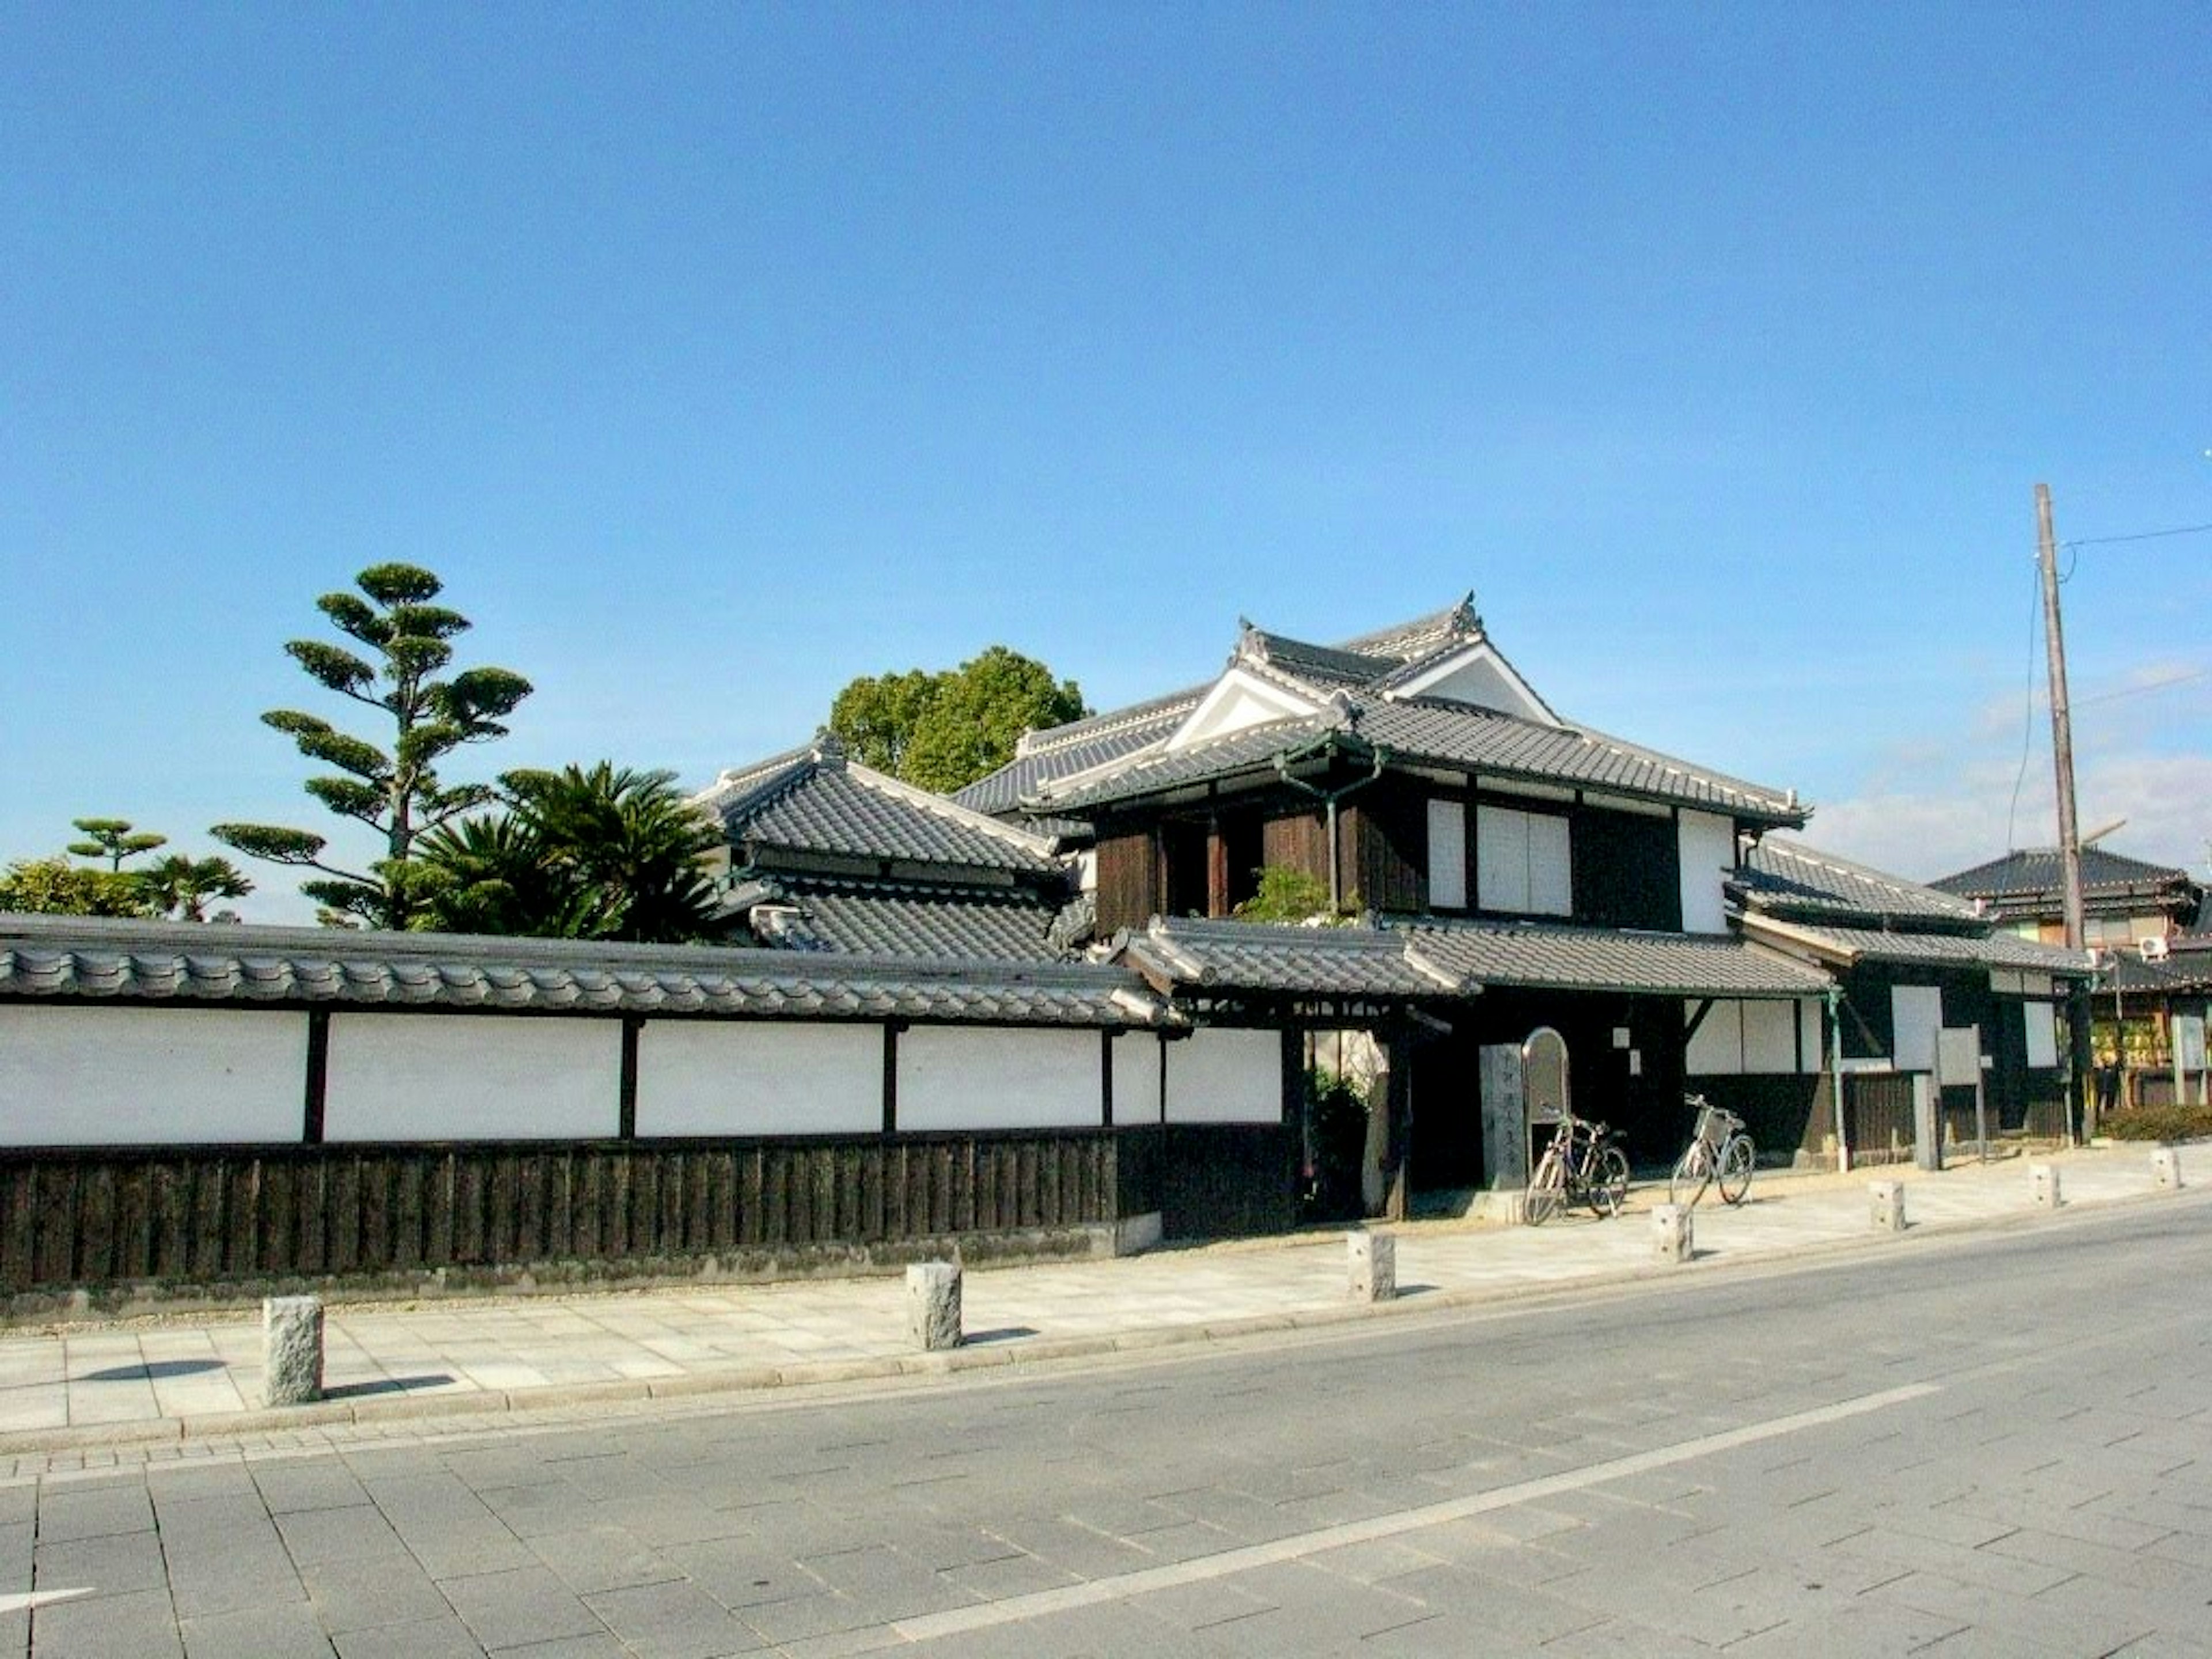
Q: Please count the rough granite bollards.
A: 7